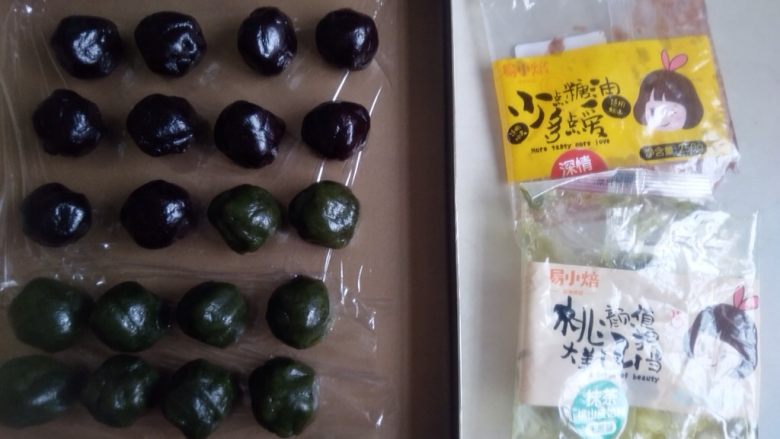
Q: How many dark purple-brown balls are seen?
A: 10